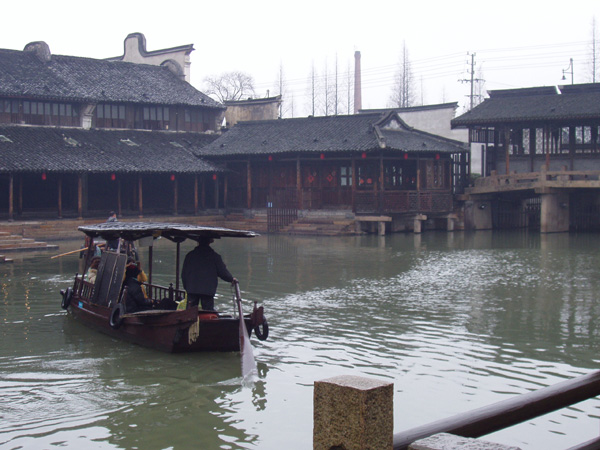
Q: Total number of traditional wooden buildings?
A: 3